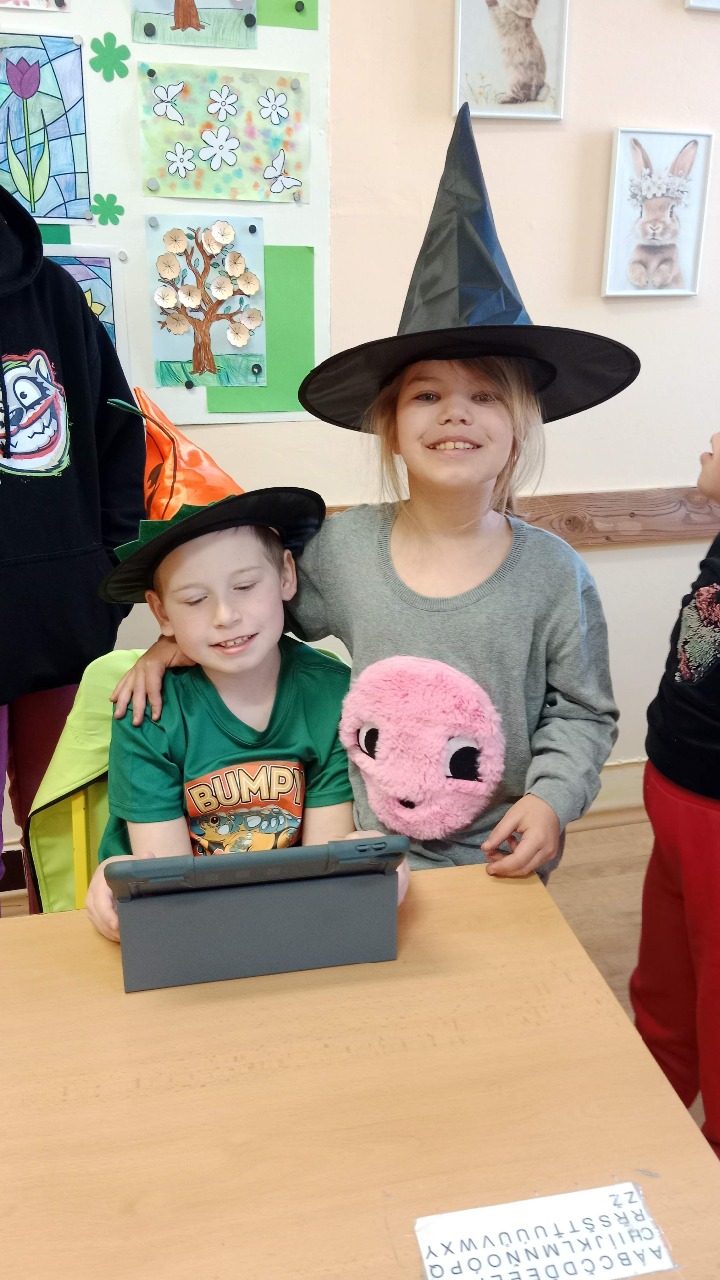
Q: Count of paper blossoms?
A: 12